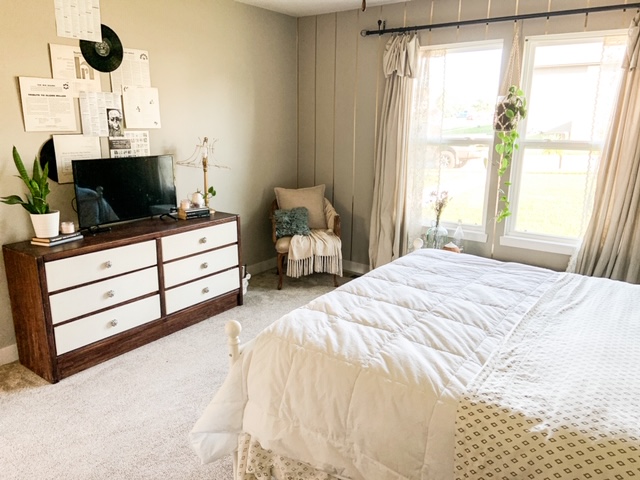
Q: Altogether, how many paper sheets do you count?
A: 8